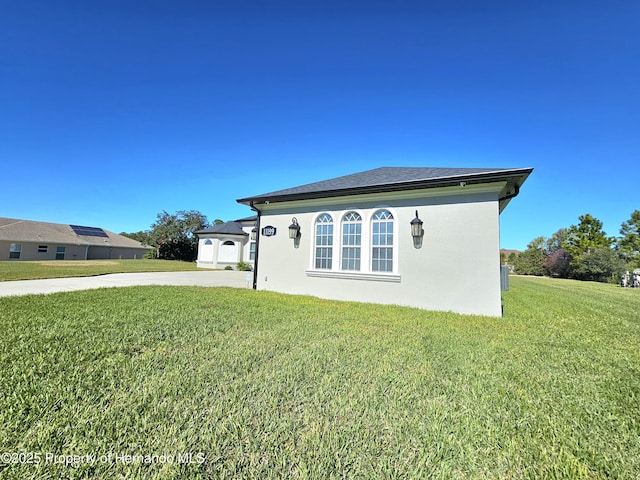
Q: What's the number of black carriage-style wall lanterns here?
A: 2